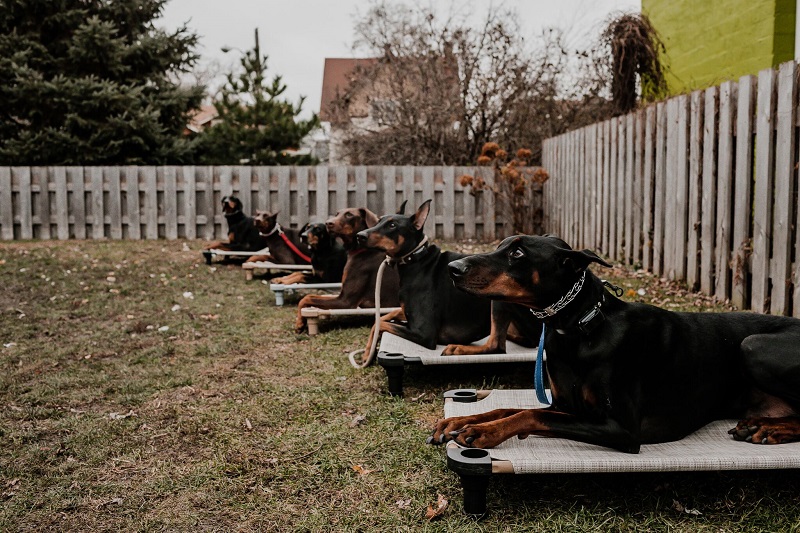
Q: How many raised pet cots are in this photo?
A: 6